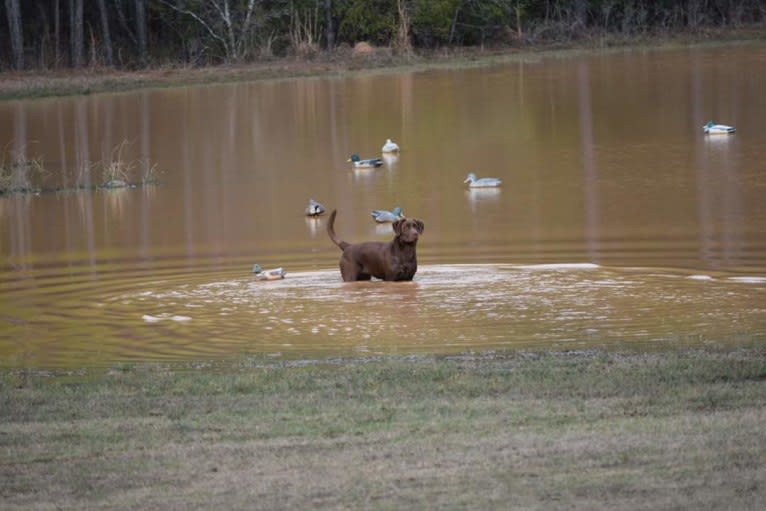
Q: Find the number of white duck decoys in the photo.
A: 2